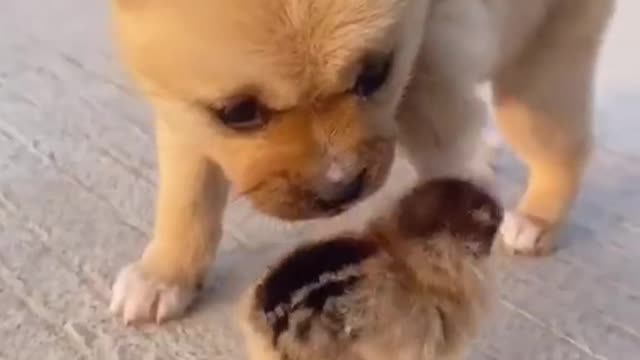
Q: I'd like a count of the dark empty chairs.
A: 0